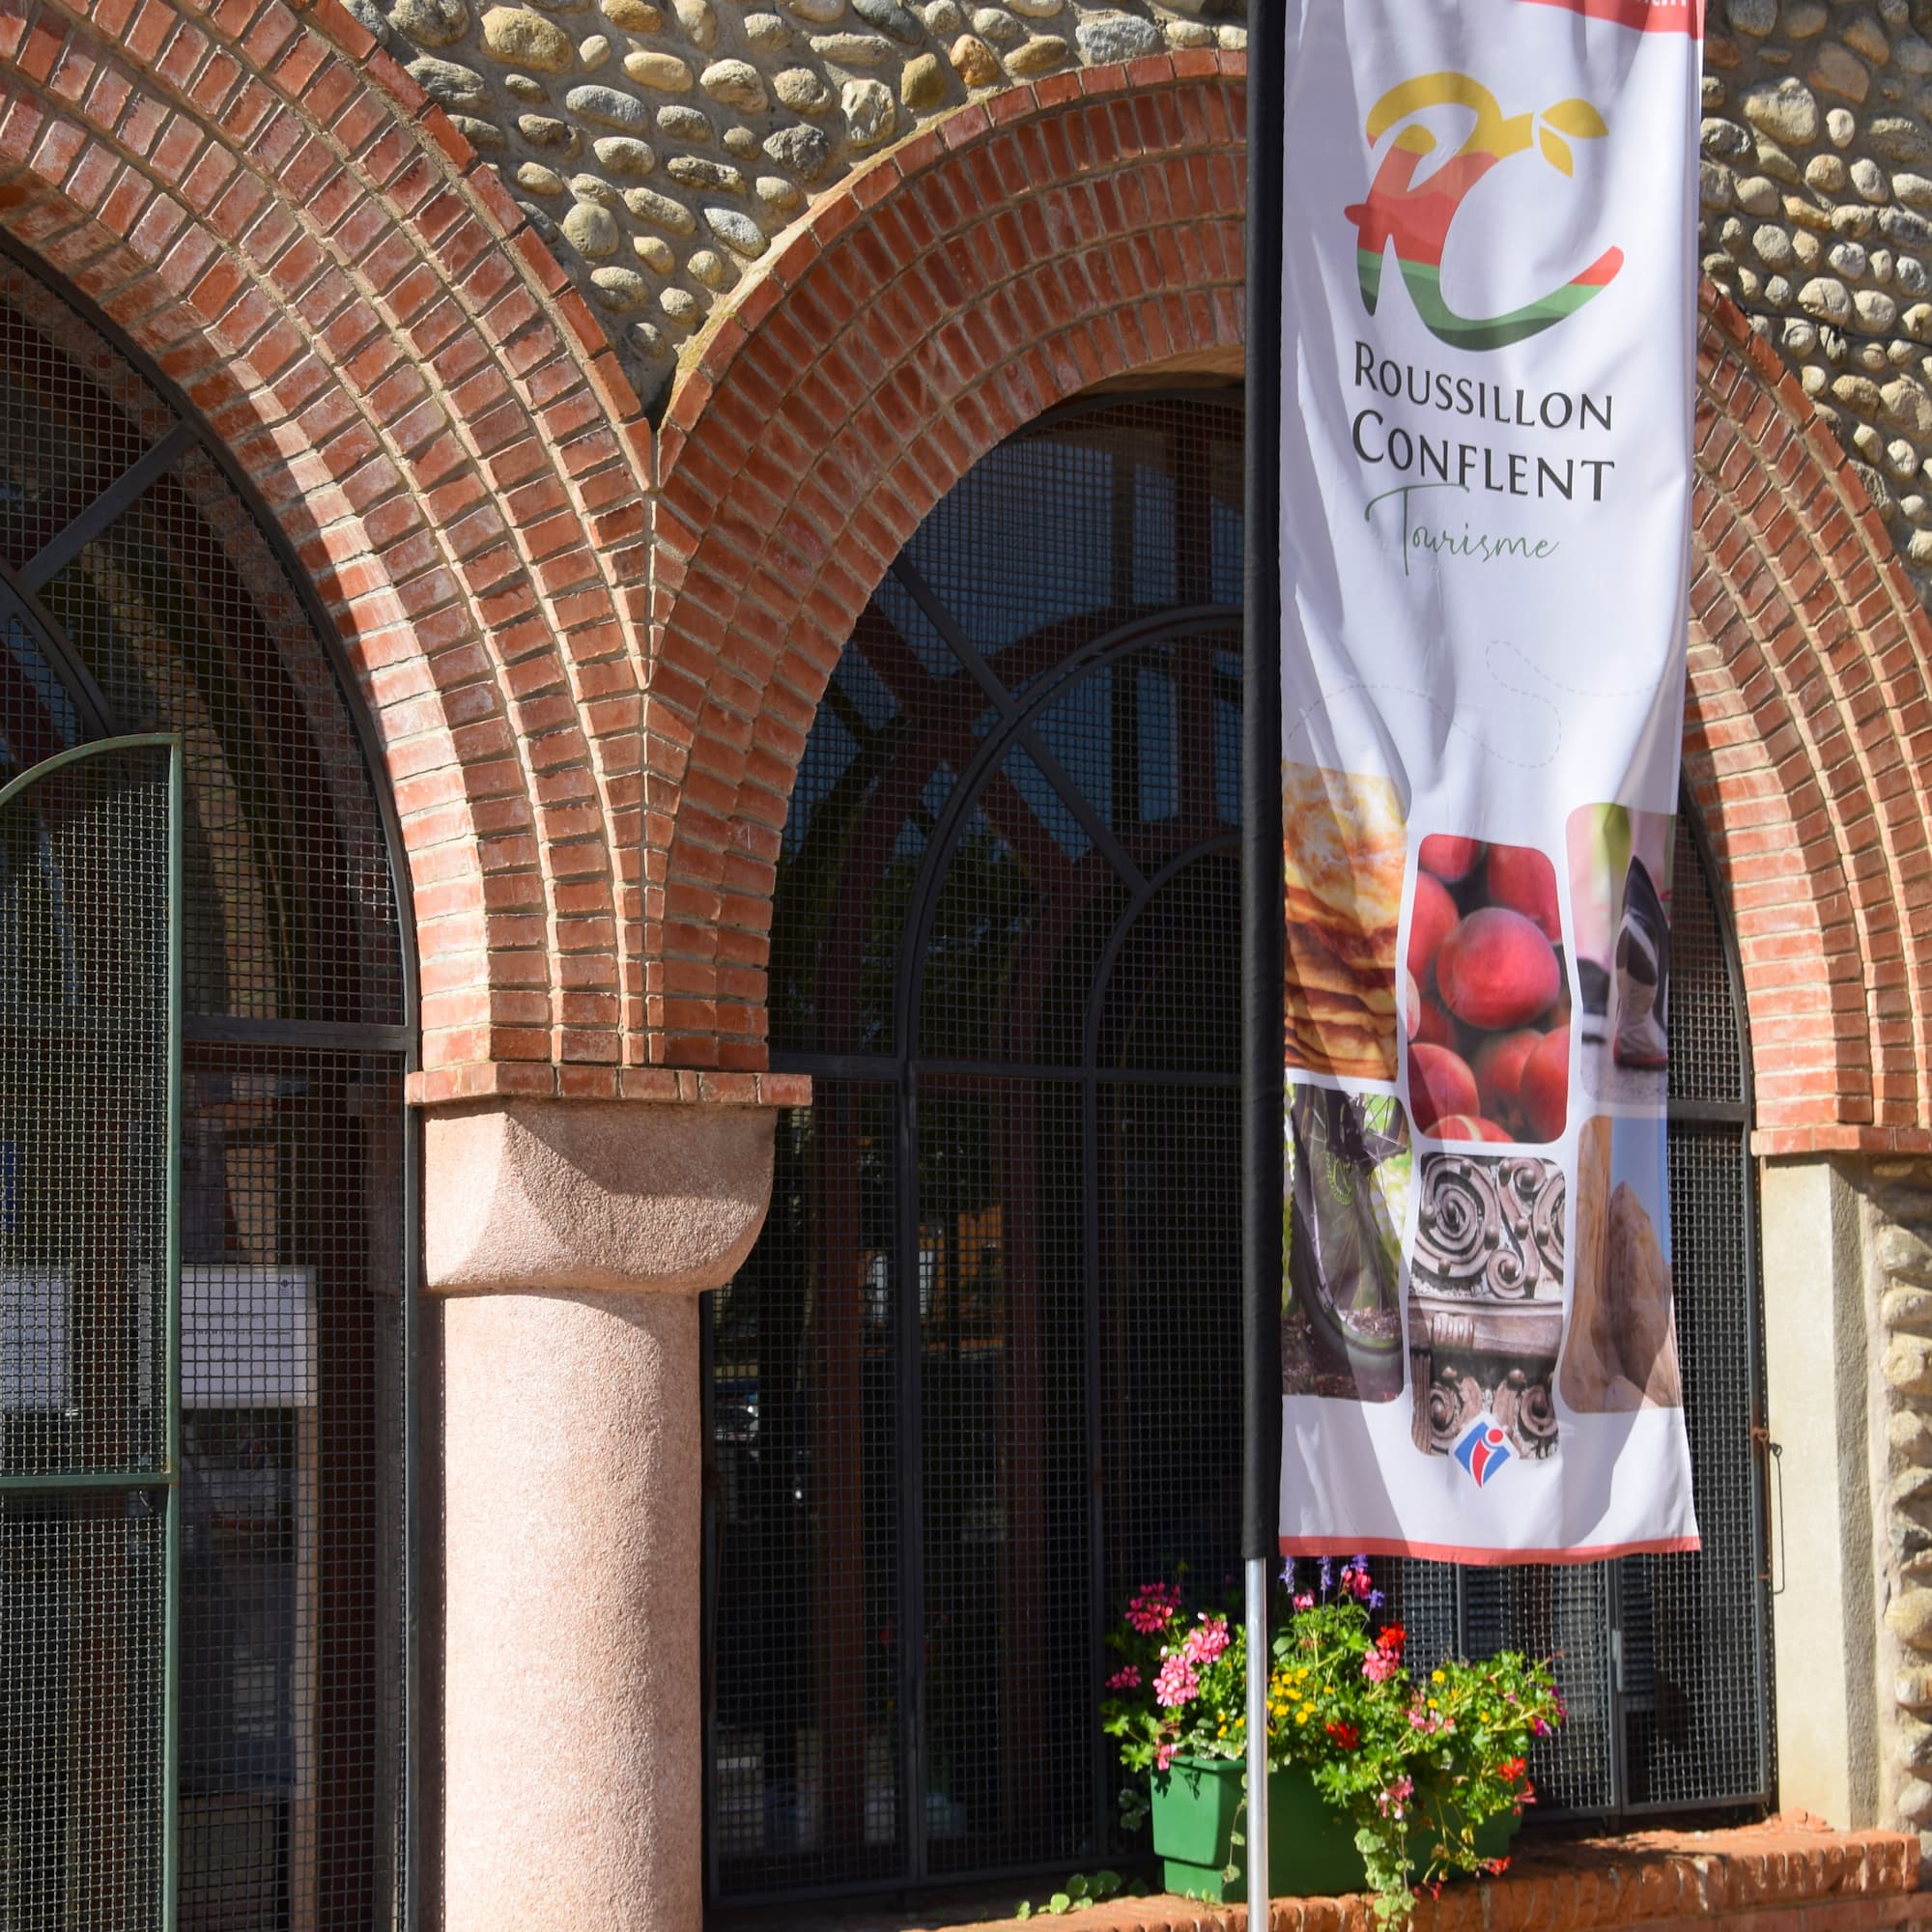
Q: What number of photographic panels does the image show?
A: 6